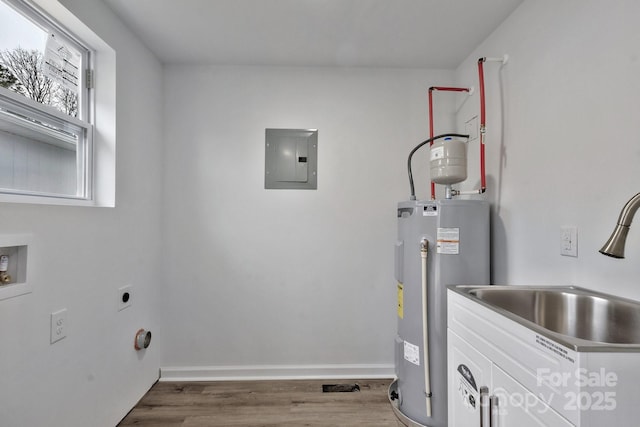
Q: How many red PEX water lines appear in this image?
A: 2